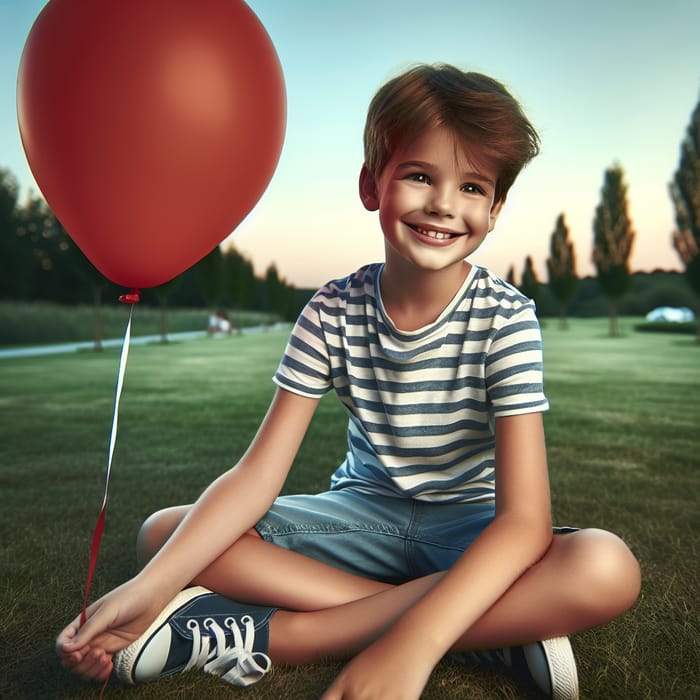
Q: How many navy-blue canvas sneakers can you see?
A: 2